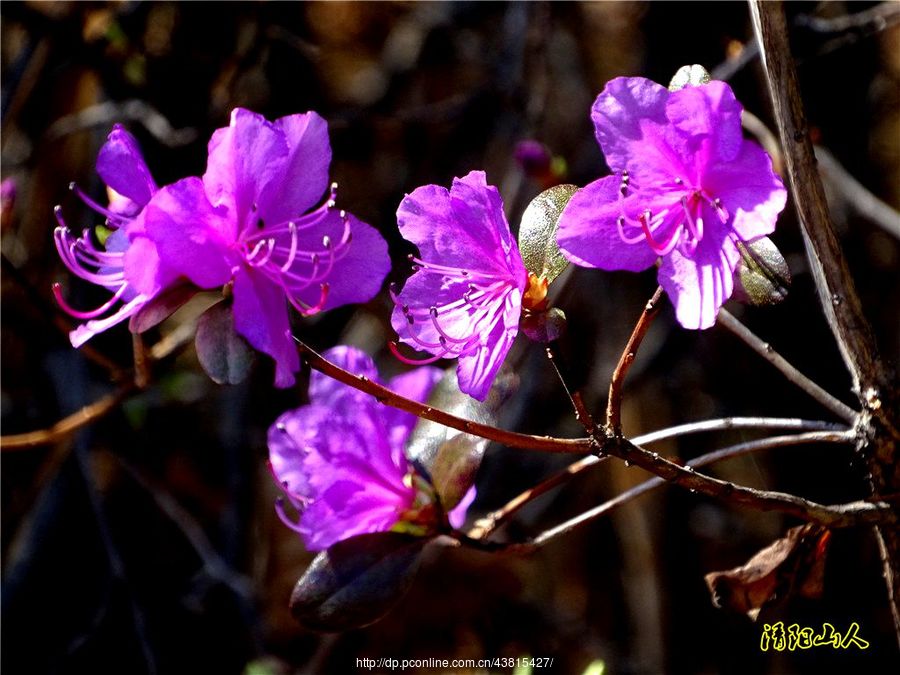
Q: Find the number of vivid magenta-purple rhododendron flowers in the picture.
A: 5